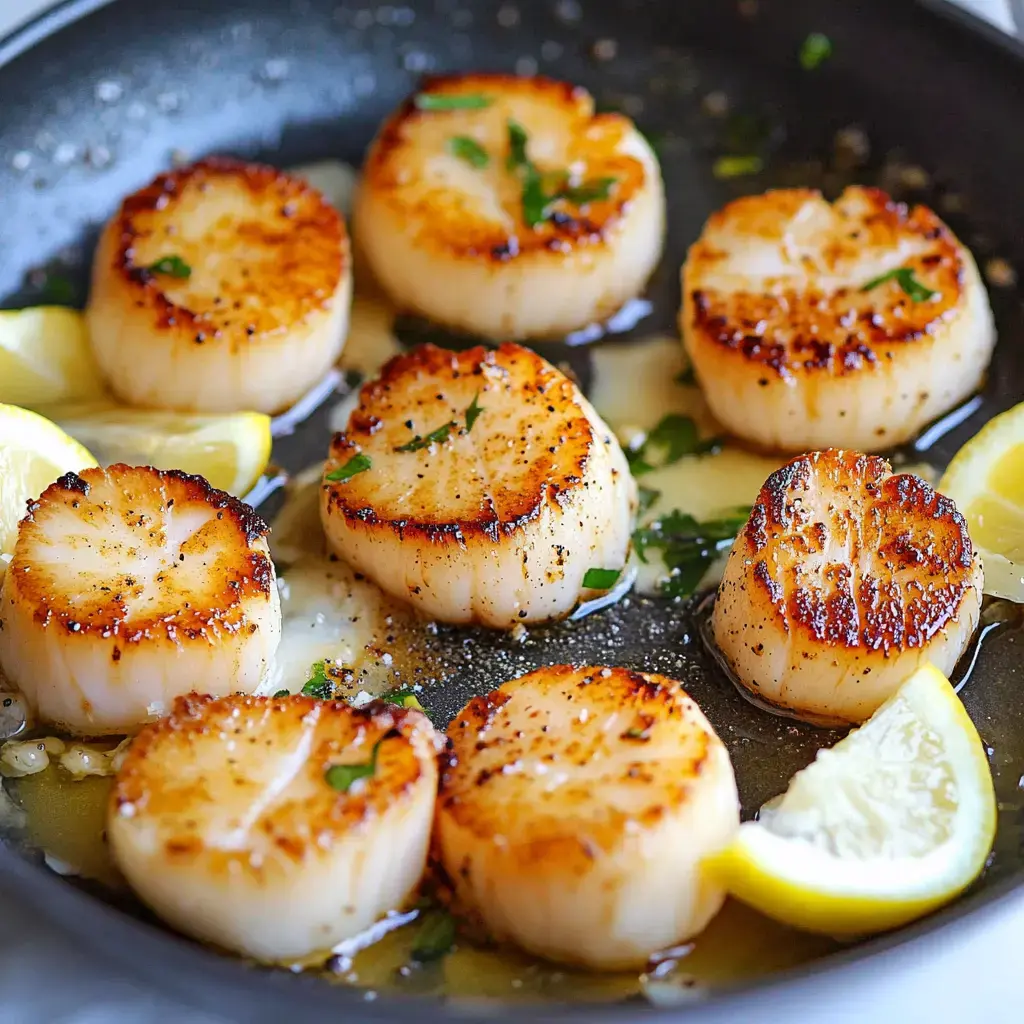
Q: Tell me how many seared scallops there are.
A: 8